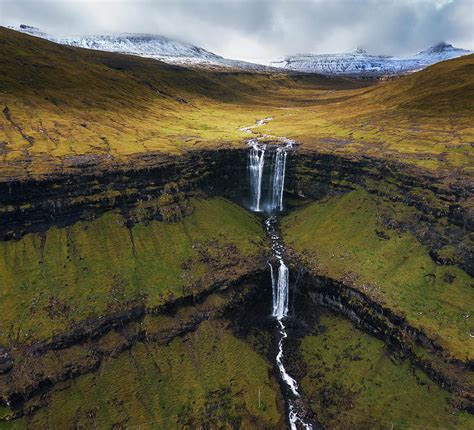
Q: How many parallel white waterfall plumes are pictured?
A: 2